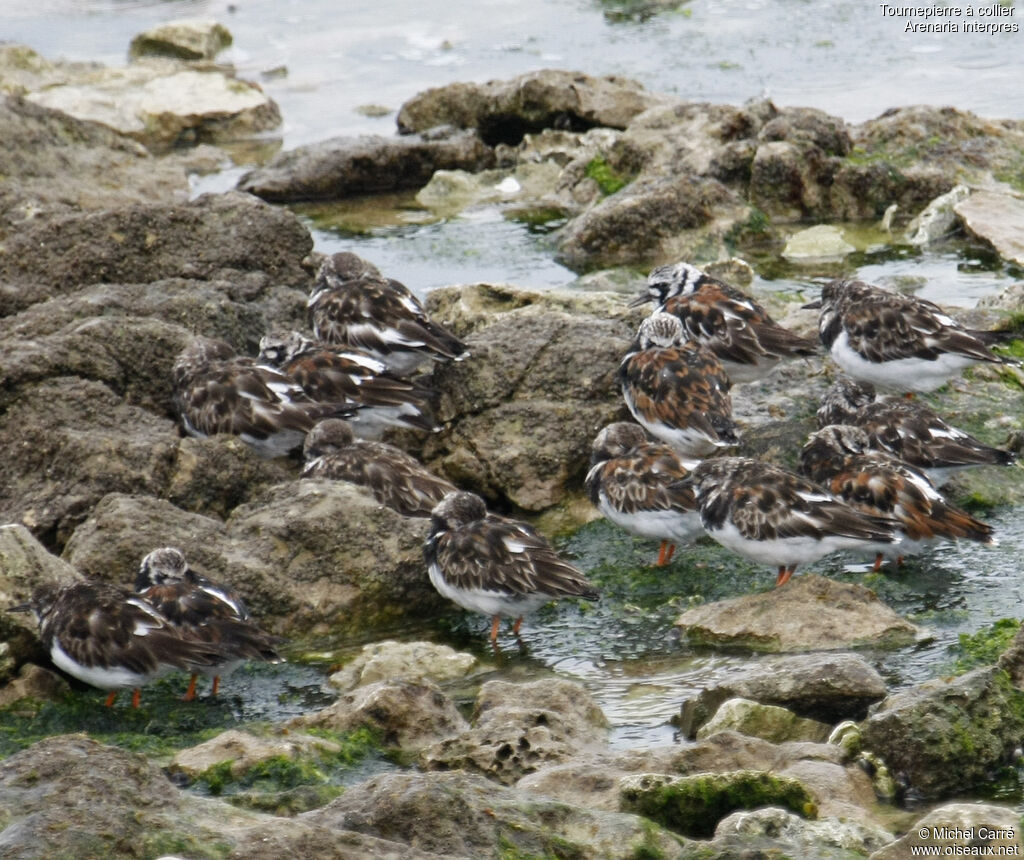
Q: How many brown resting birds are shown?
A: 14